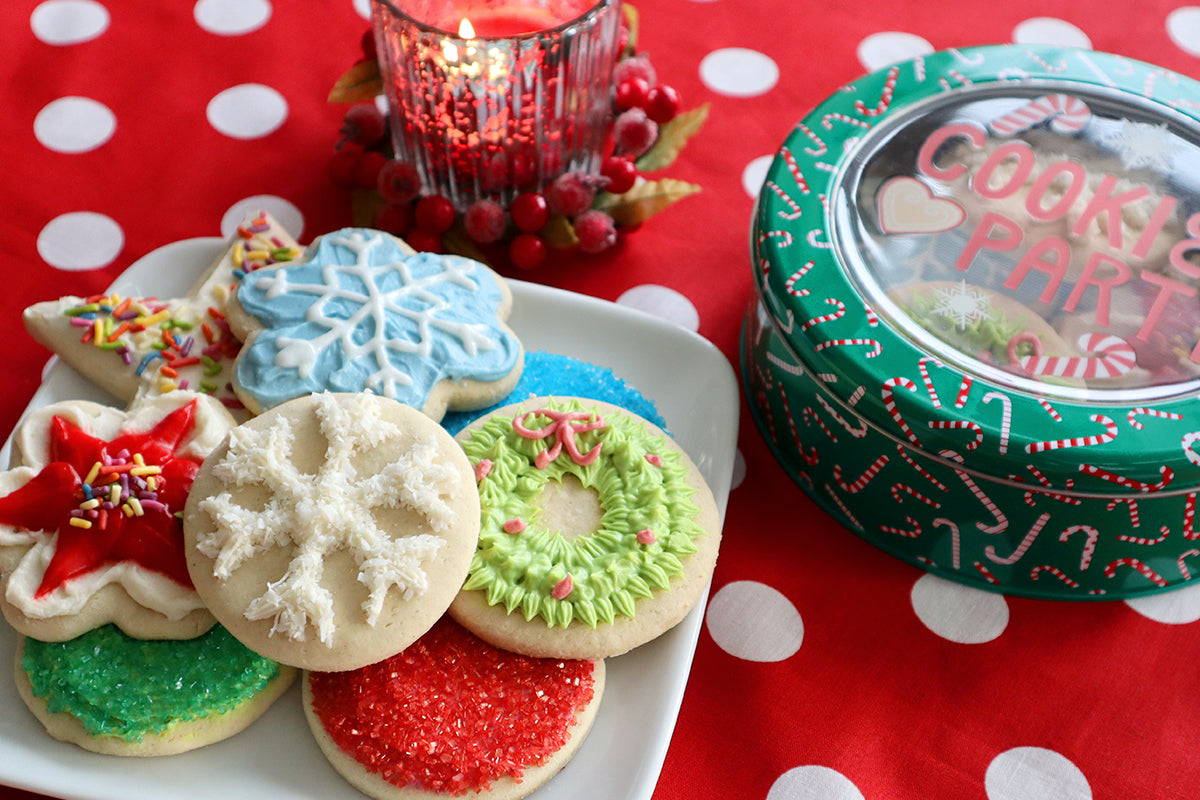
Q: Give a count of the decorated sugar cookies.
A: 8